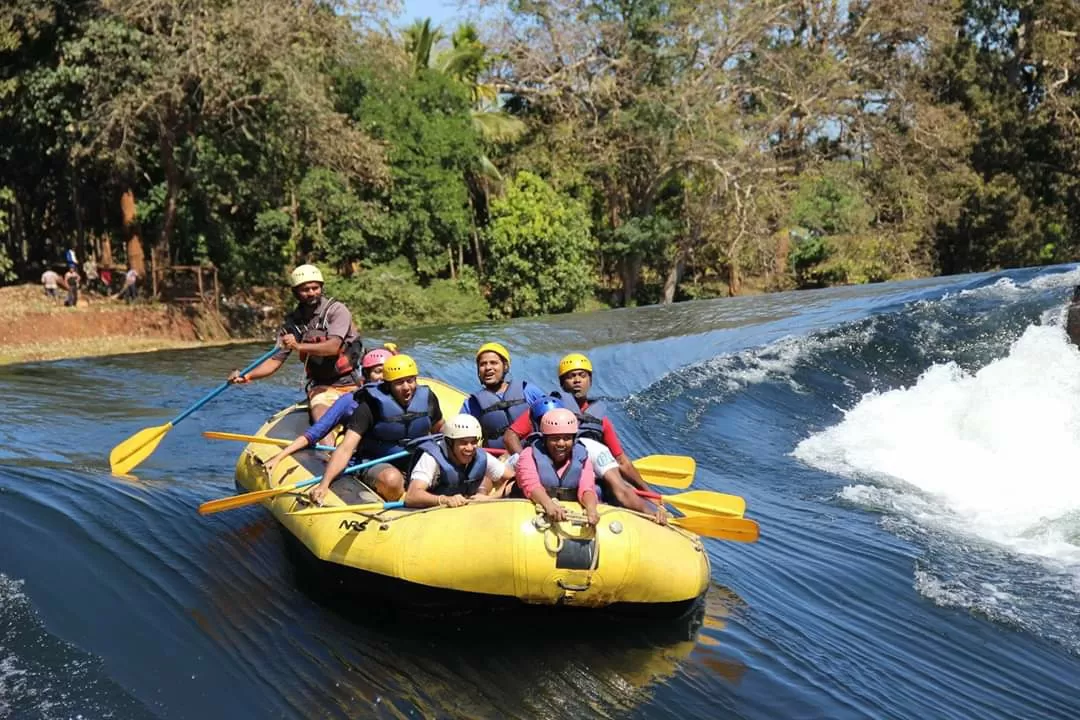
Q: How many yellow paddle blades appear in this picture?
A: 7